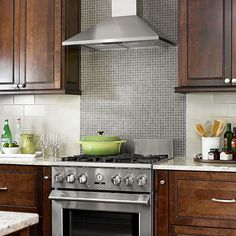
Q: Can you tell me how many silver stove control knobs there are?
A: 6